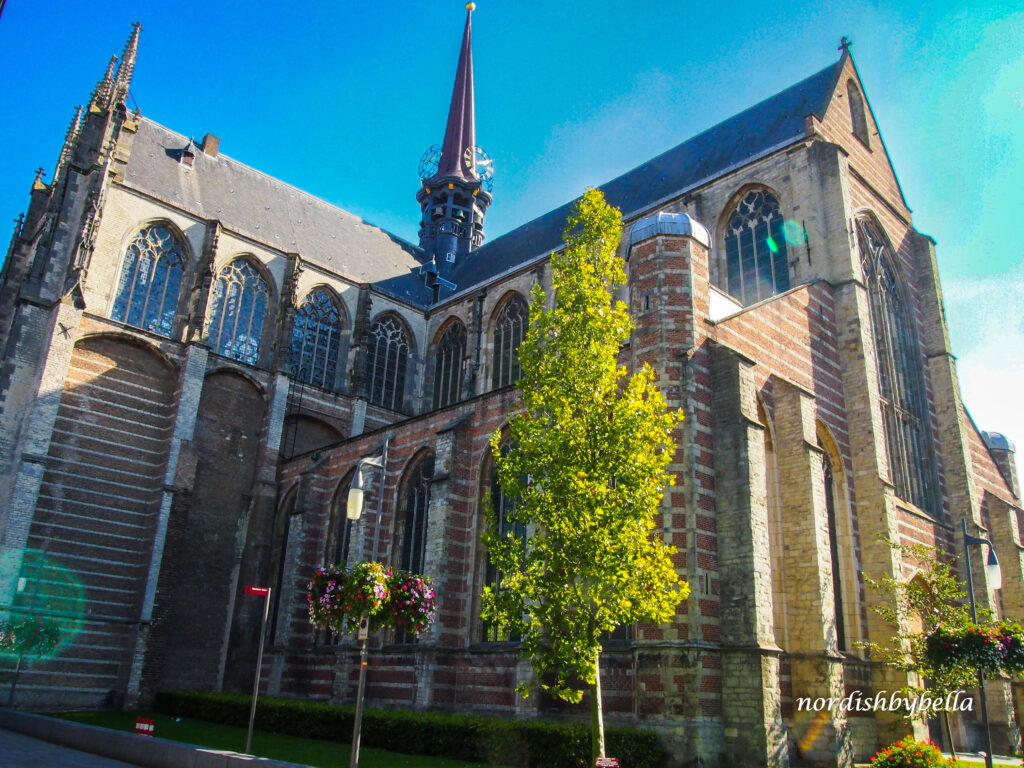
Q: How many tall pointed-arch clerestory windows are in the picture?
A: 7